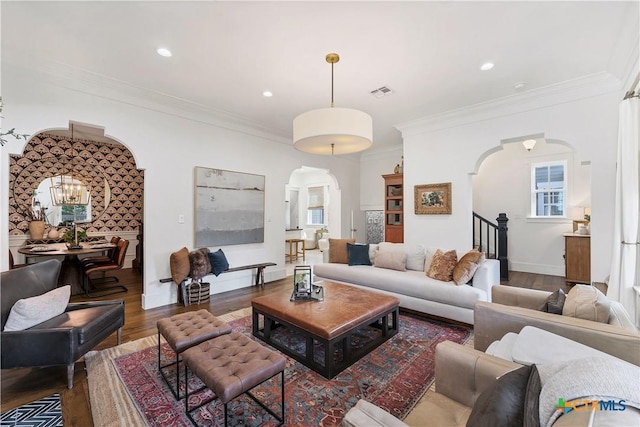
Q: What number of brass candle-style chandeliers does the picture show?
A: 1